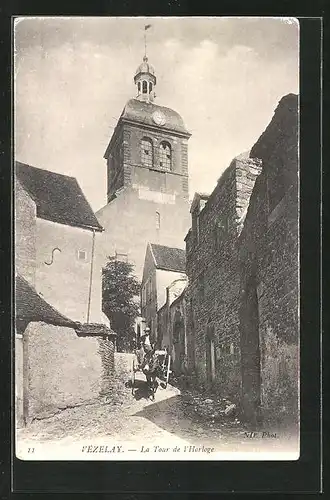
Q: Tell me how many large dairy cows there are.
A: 0